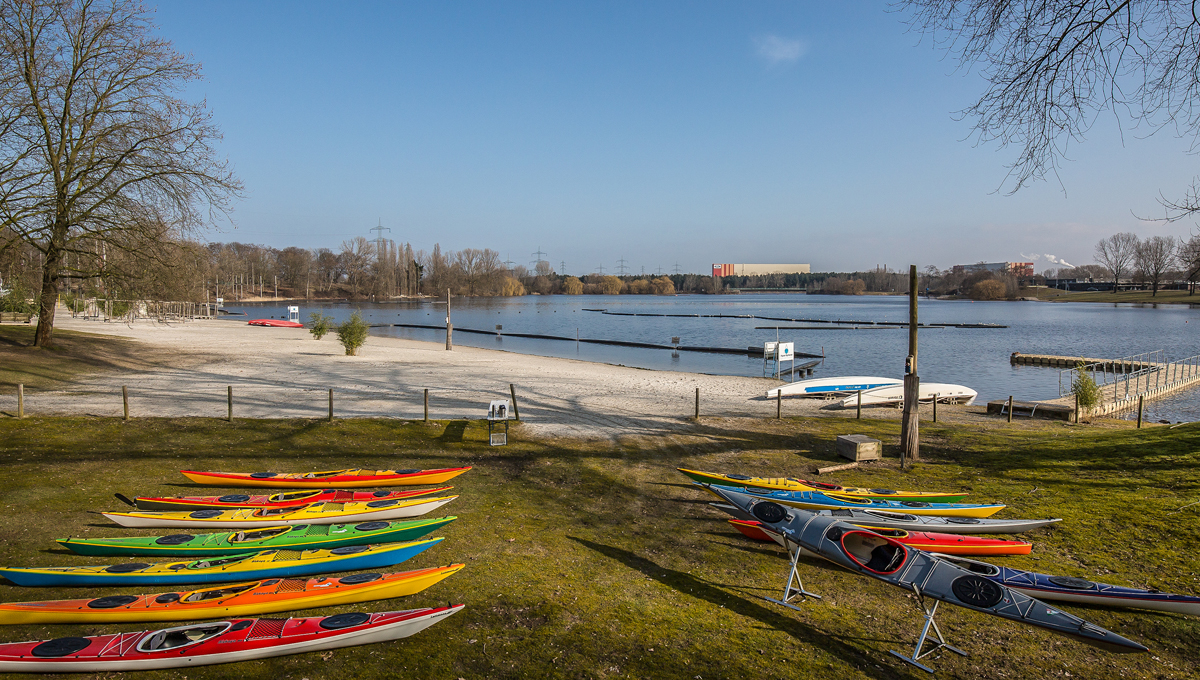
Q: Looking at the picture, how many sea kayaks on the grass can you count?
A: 13